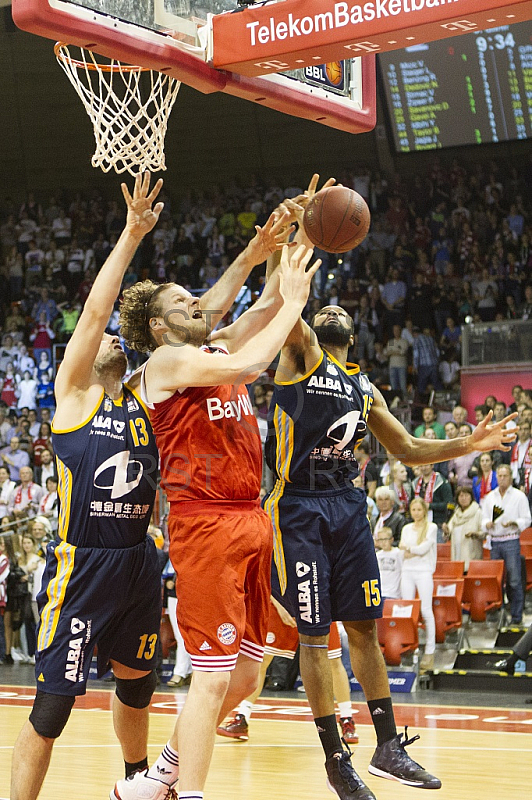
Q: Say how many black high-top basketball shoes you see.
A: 2